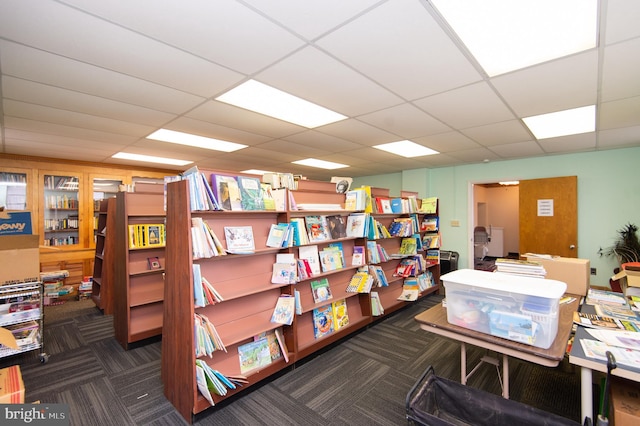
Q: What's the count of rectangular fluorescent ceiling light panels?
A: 8